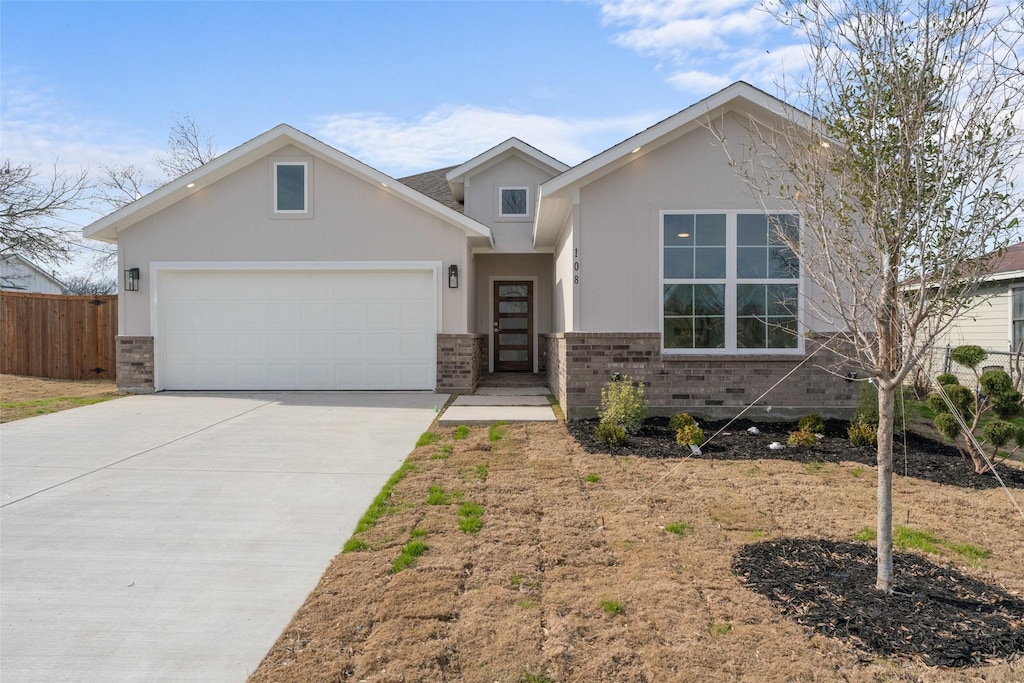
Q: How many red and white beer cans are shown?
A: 0